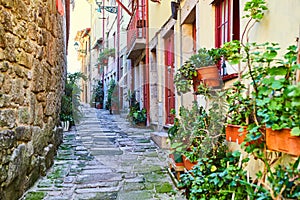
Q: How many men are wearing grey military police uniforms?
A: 0